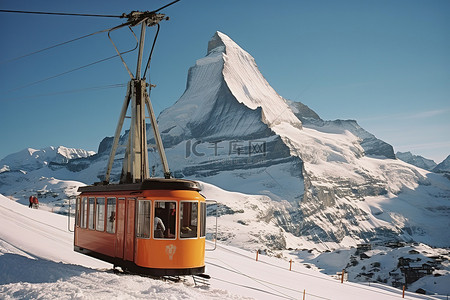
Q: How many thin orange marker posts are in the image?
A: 5